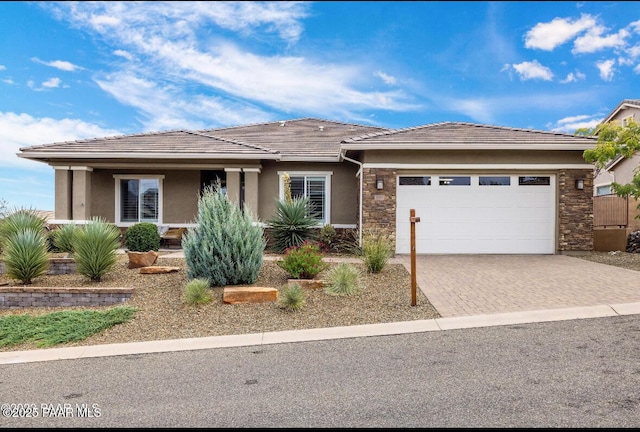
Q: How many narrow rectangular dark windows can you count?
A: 4